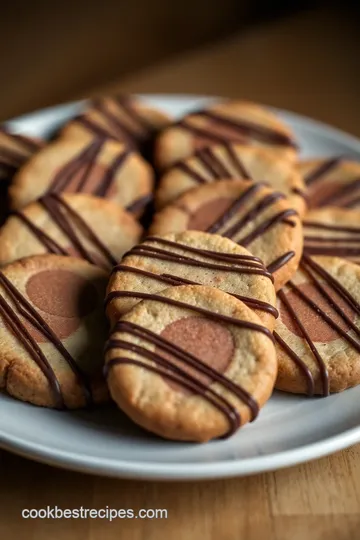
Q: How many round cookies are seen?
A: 13